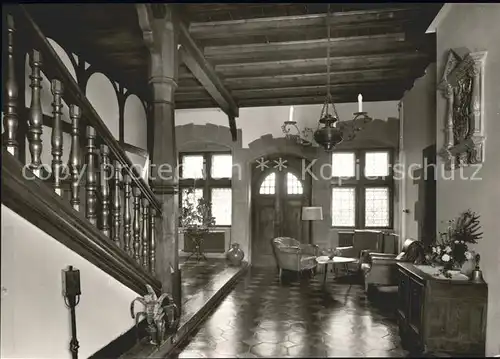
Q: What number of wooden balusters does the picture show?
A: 11